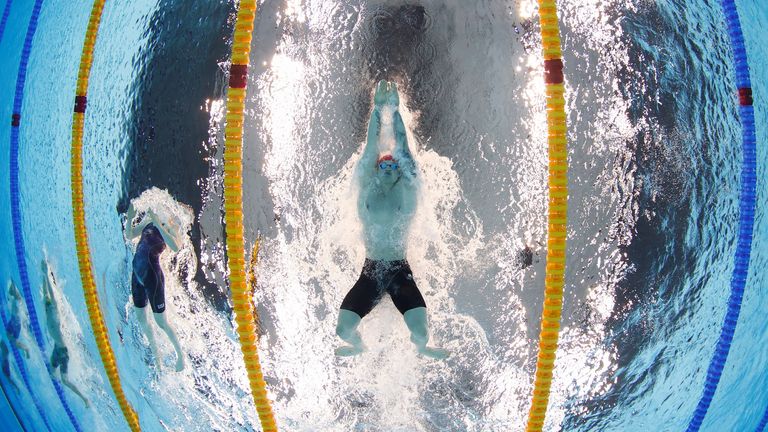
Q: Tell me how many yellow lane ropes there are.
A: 3